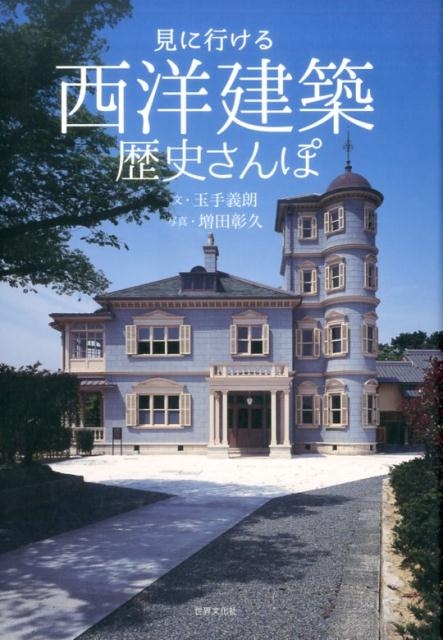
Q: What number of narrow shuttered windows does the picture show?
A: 12